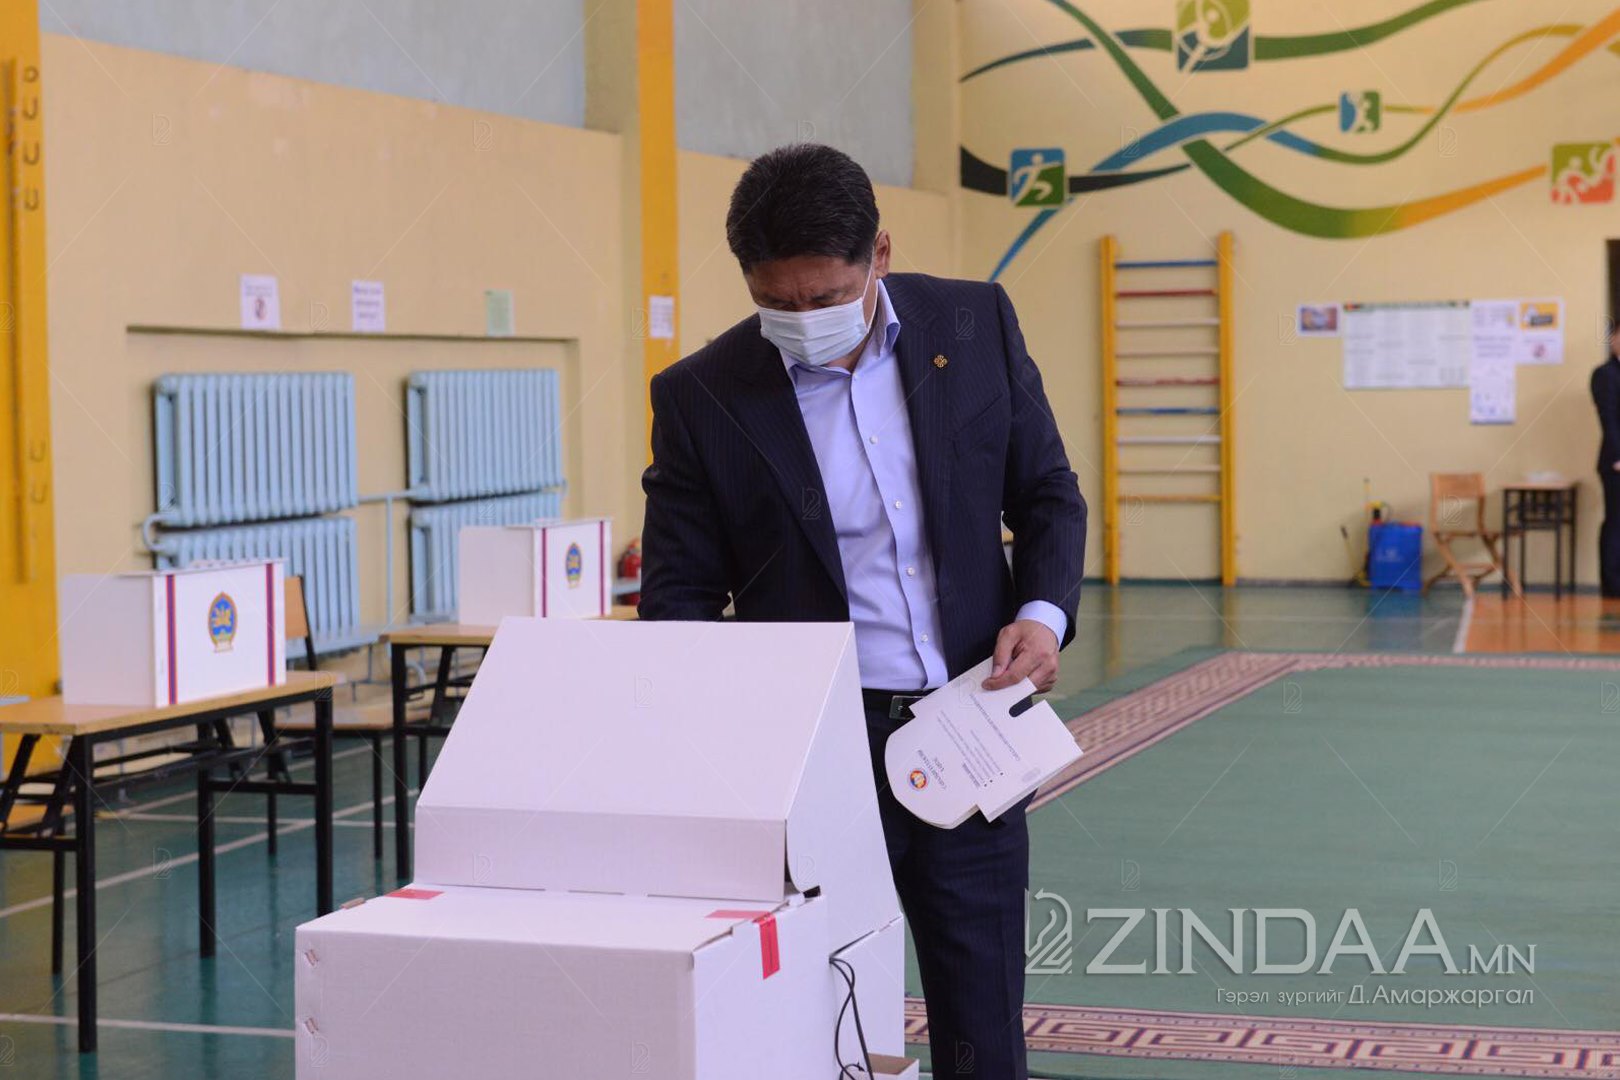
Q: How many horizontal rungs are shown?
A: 9